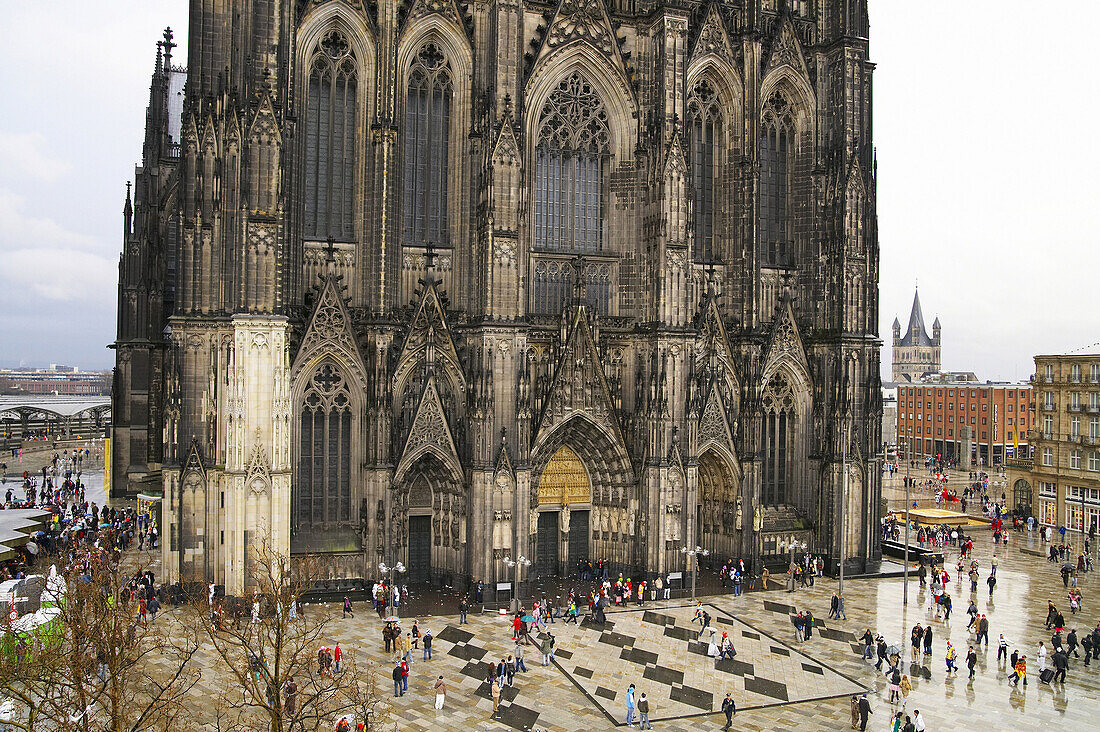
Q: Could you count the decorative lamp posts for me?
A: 4